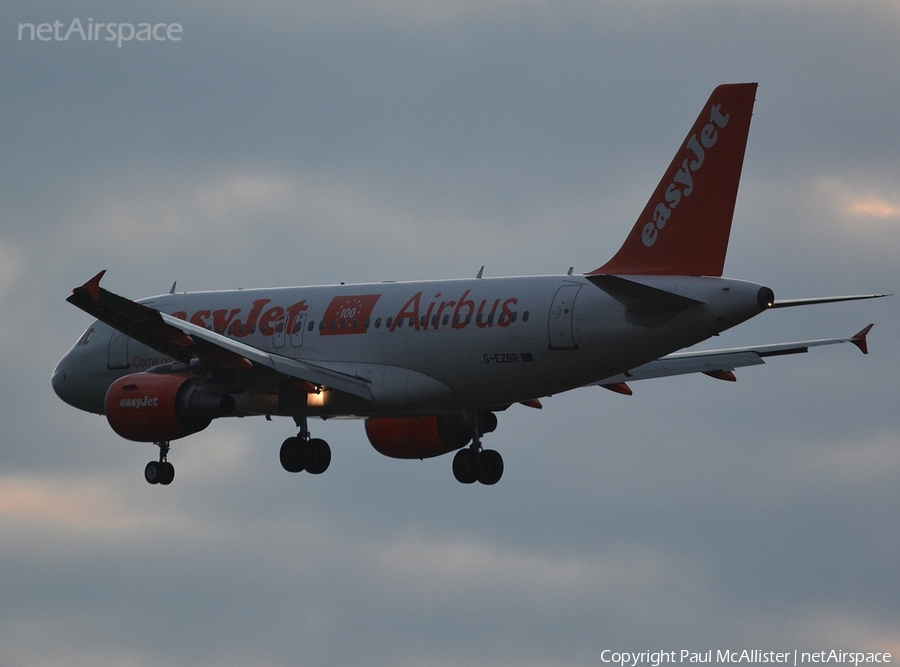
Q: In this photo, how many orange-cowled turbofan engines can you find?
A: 2